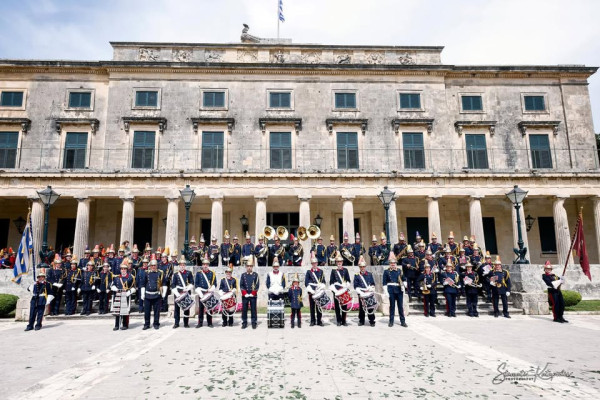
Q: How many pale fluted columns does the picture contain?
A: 14